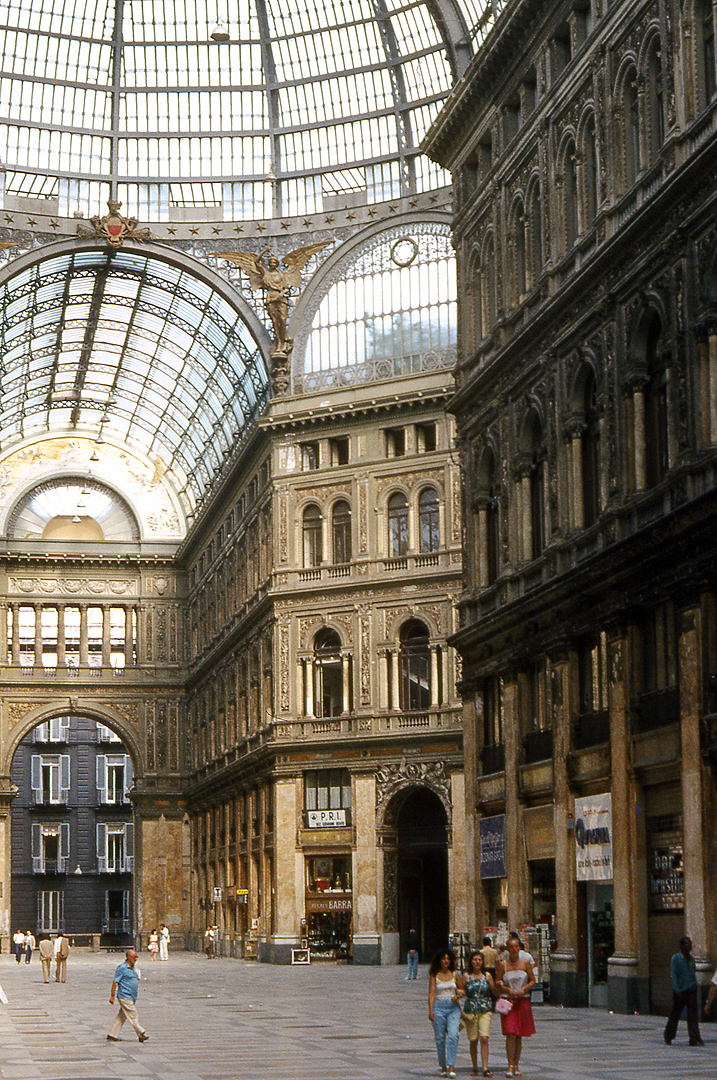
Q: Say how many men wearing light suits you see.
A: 2